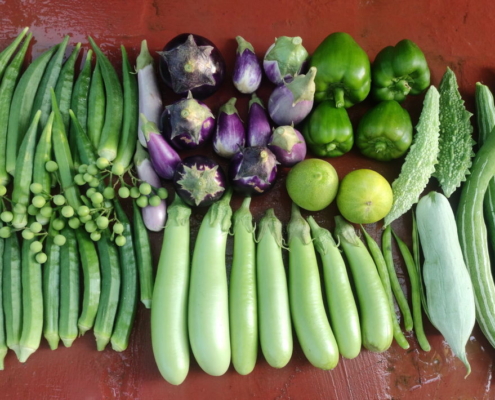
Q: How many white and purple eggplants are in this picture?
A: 13